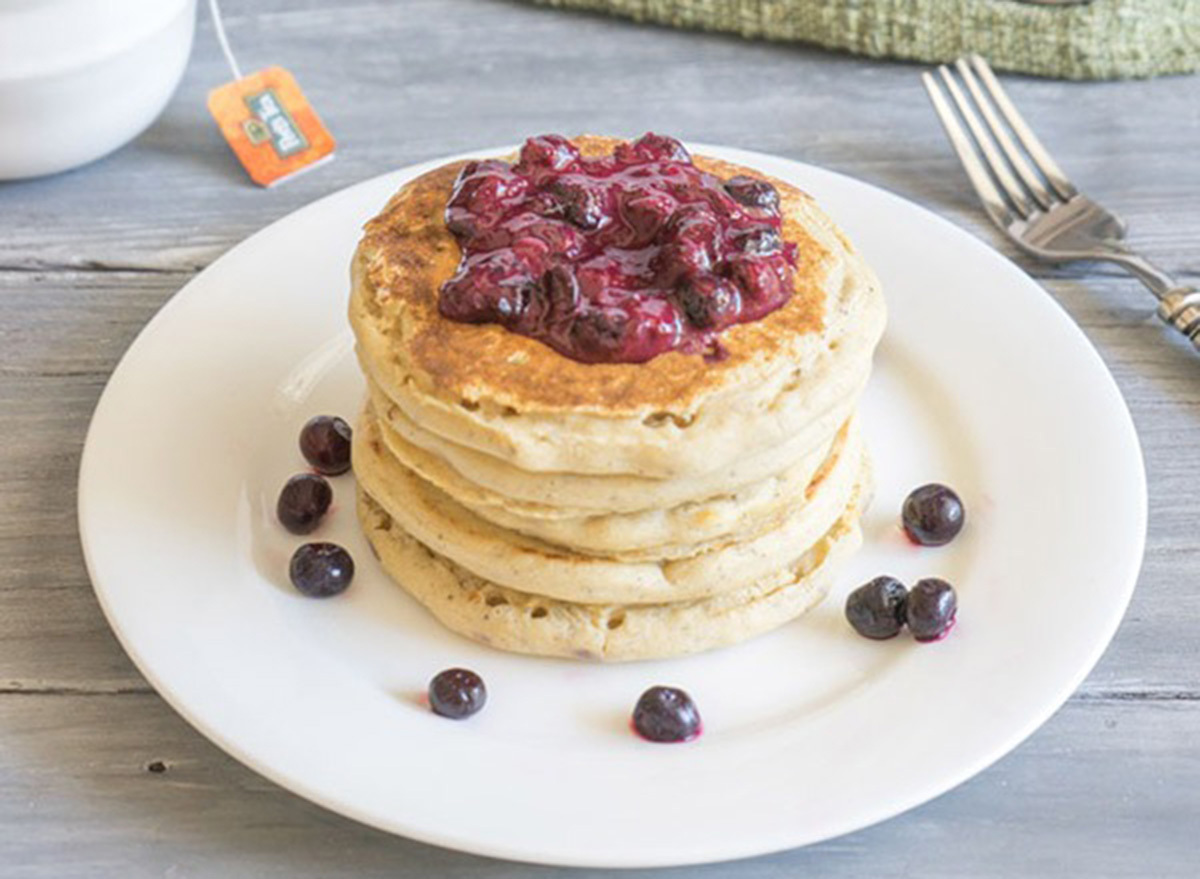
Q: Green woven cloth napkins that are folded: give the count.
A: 1